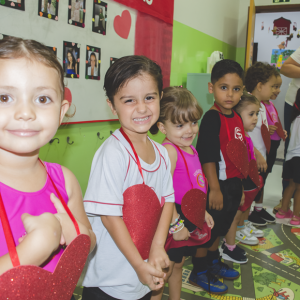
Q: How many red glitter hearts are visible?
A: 7